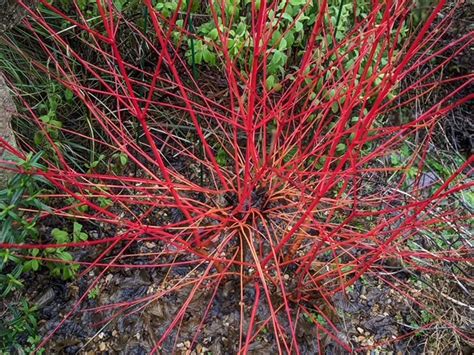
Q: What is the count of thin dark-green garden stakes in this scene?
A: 3